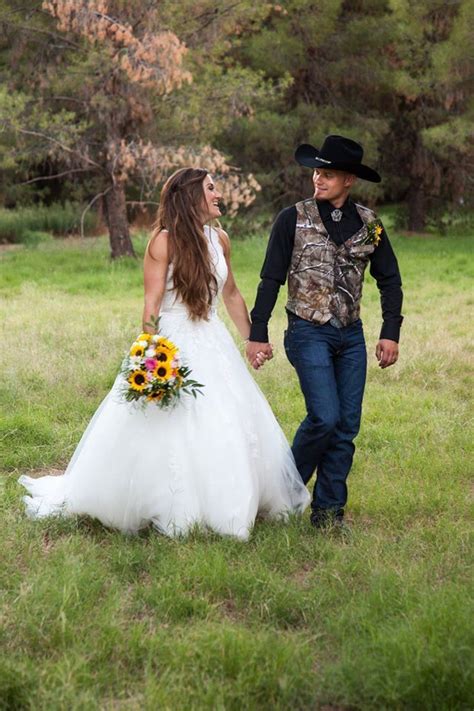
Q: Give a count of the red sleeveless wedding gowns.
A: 0